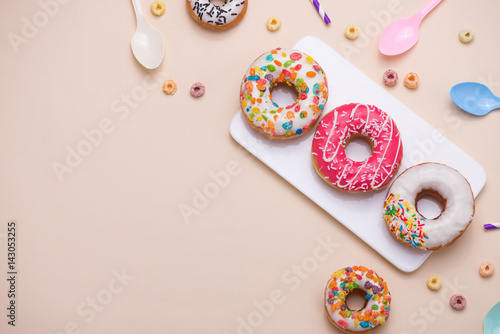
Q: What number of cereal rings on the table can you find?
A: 11